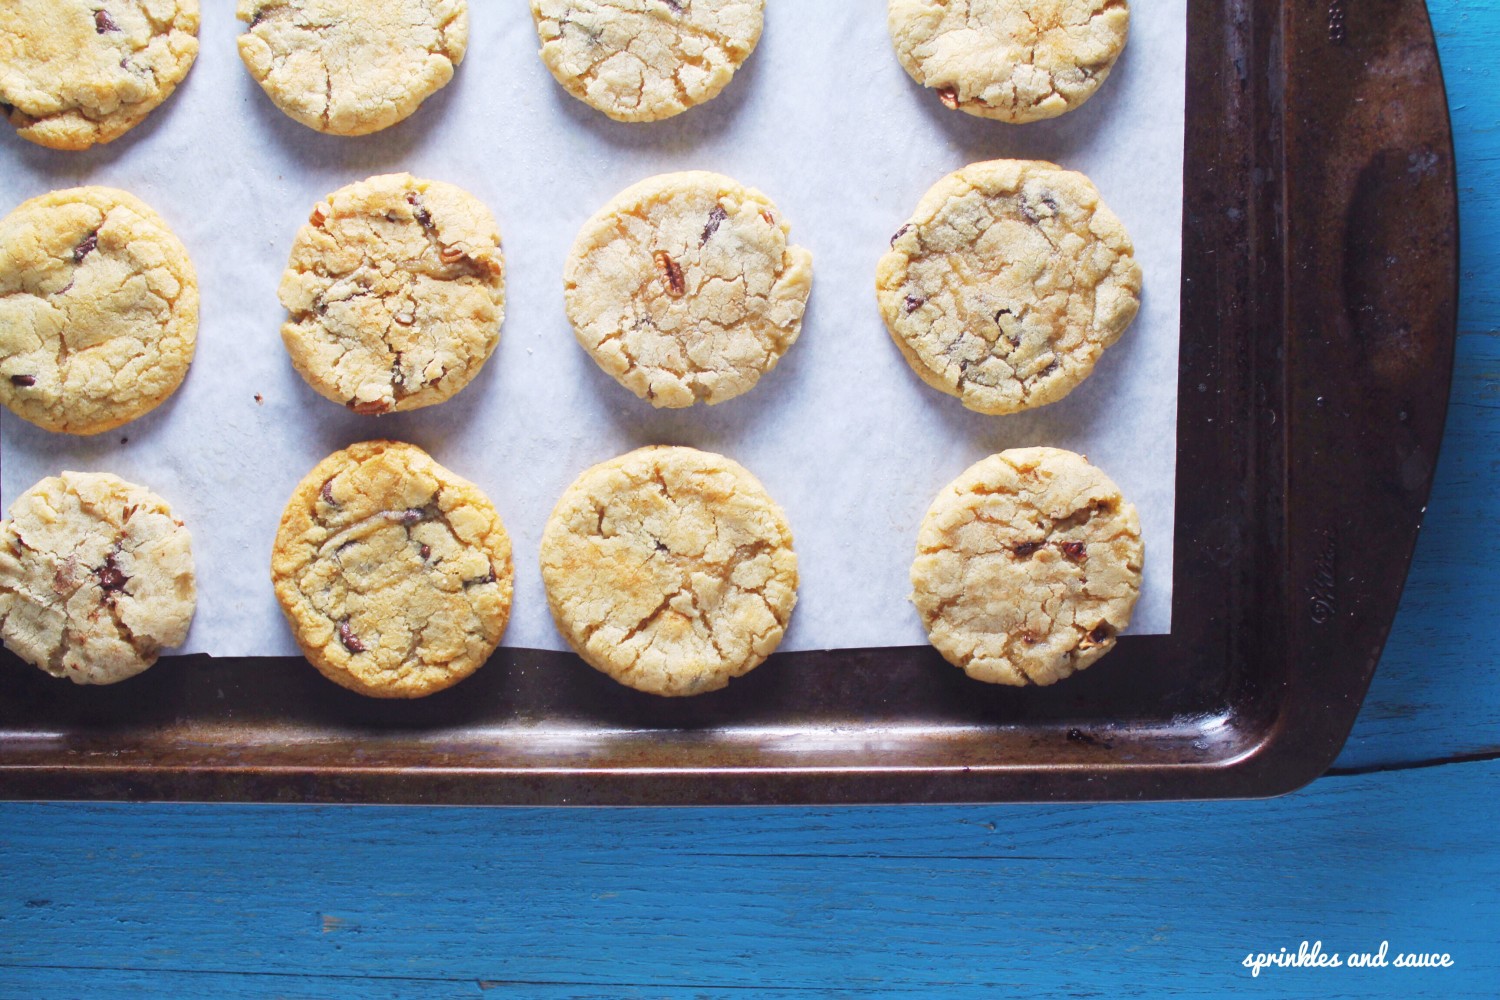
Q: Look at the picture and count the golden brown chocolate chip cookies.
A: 12